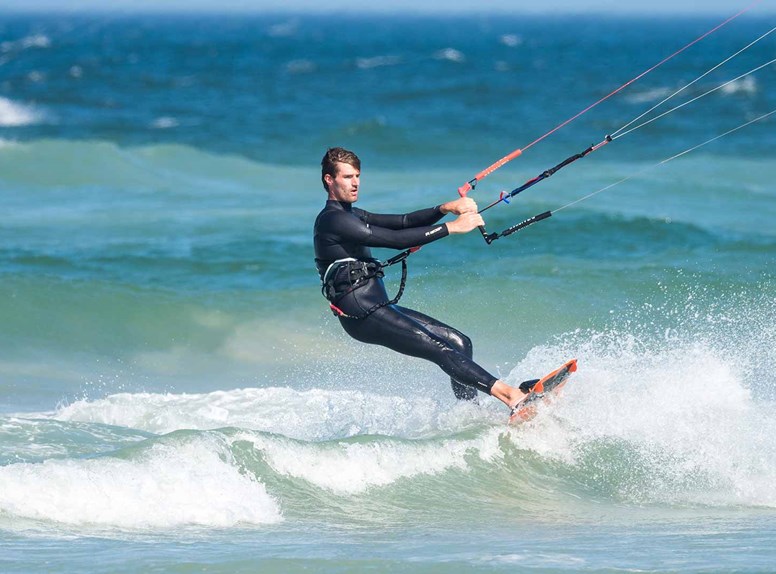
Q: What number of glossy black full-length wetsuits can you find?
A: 1